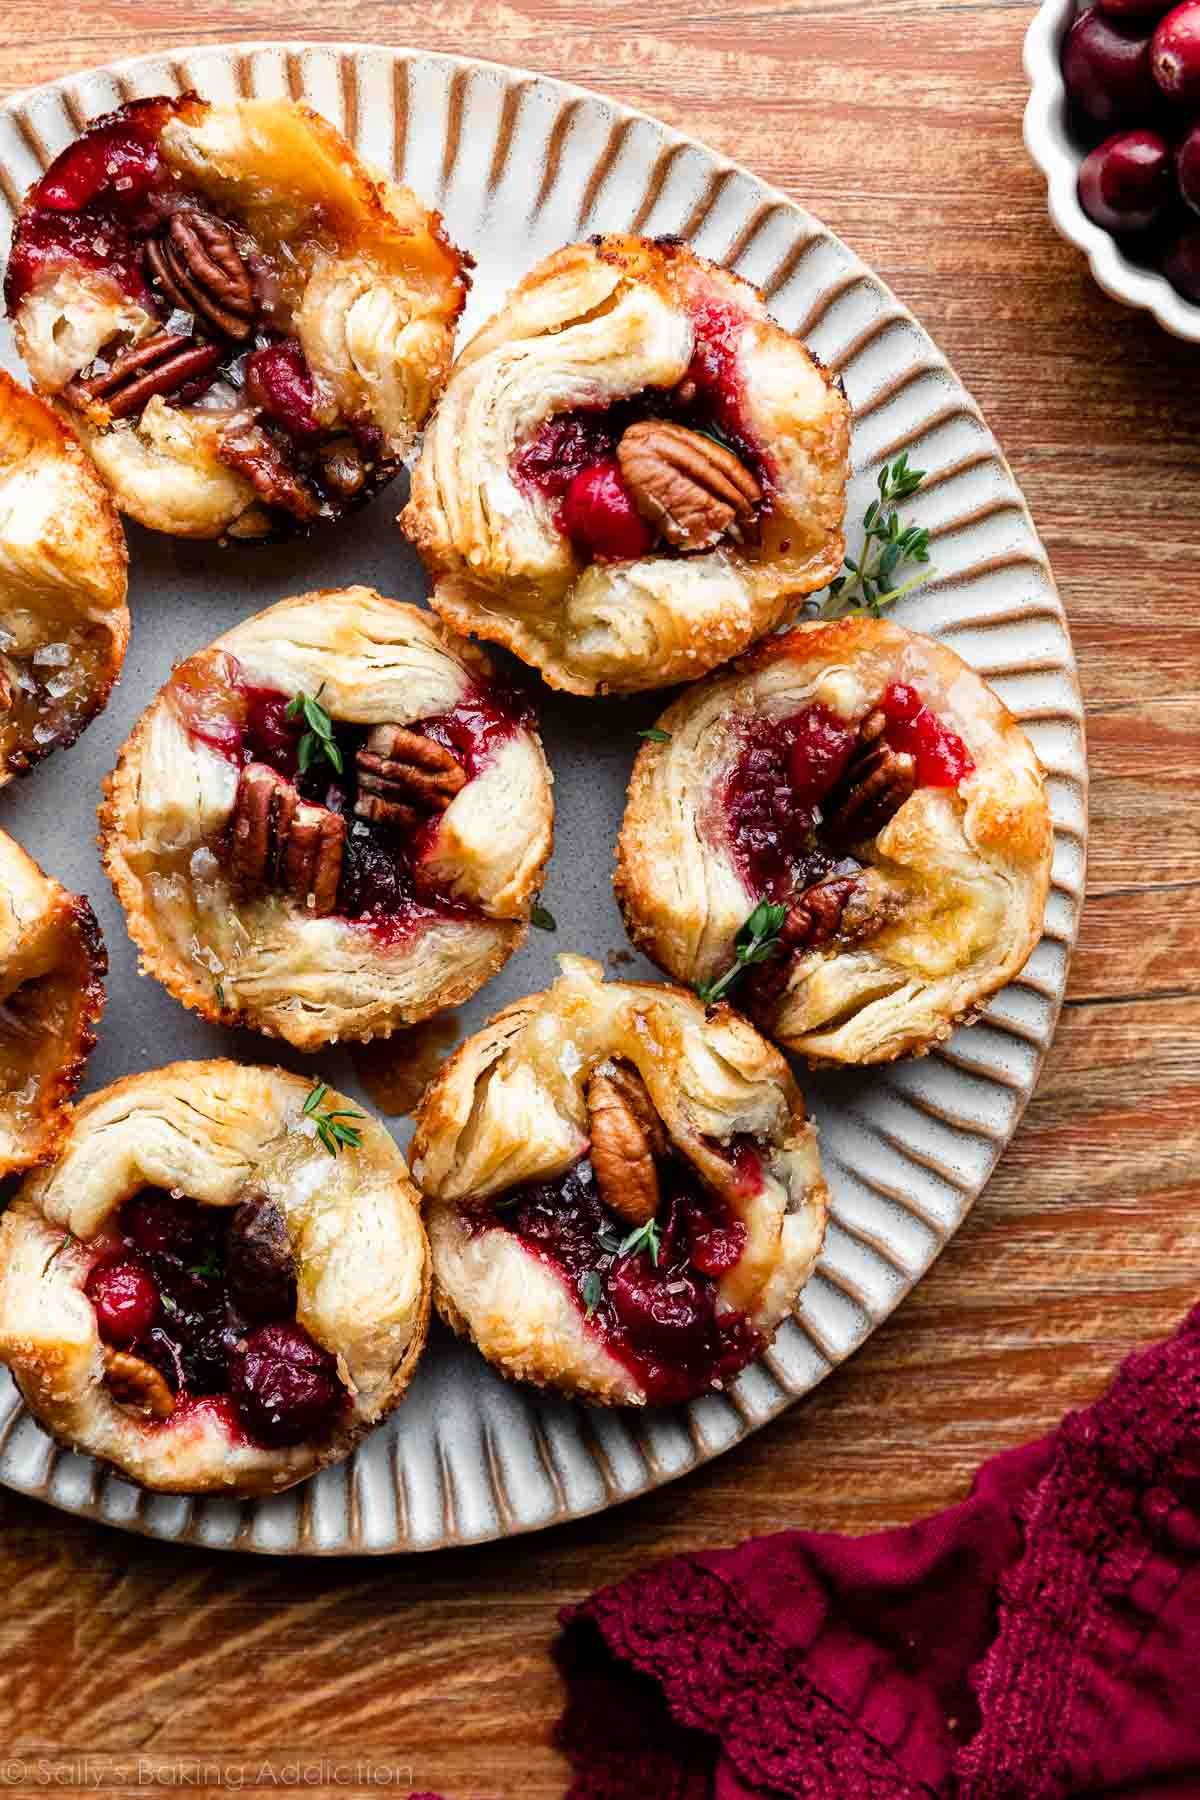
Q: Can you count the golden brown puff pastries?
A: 8